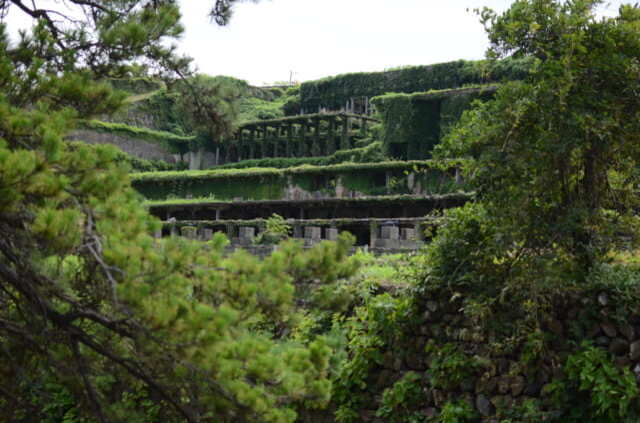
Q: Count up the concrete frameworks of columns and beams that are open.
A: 1